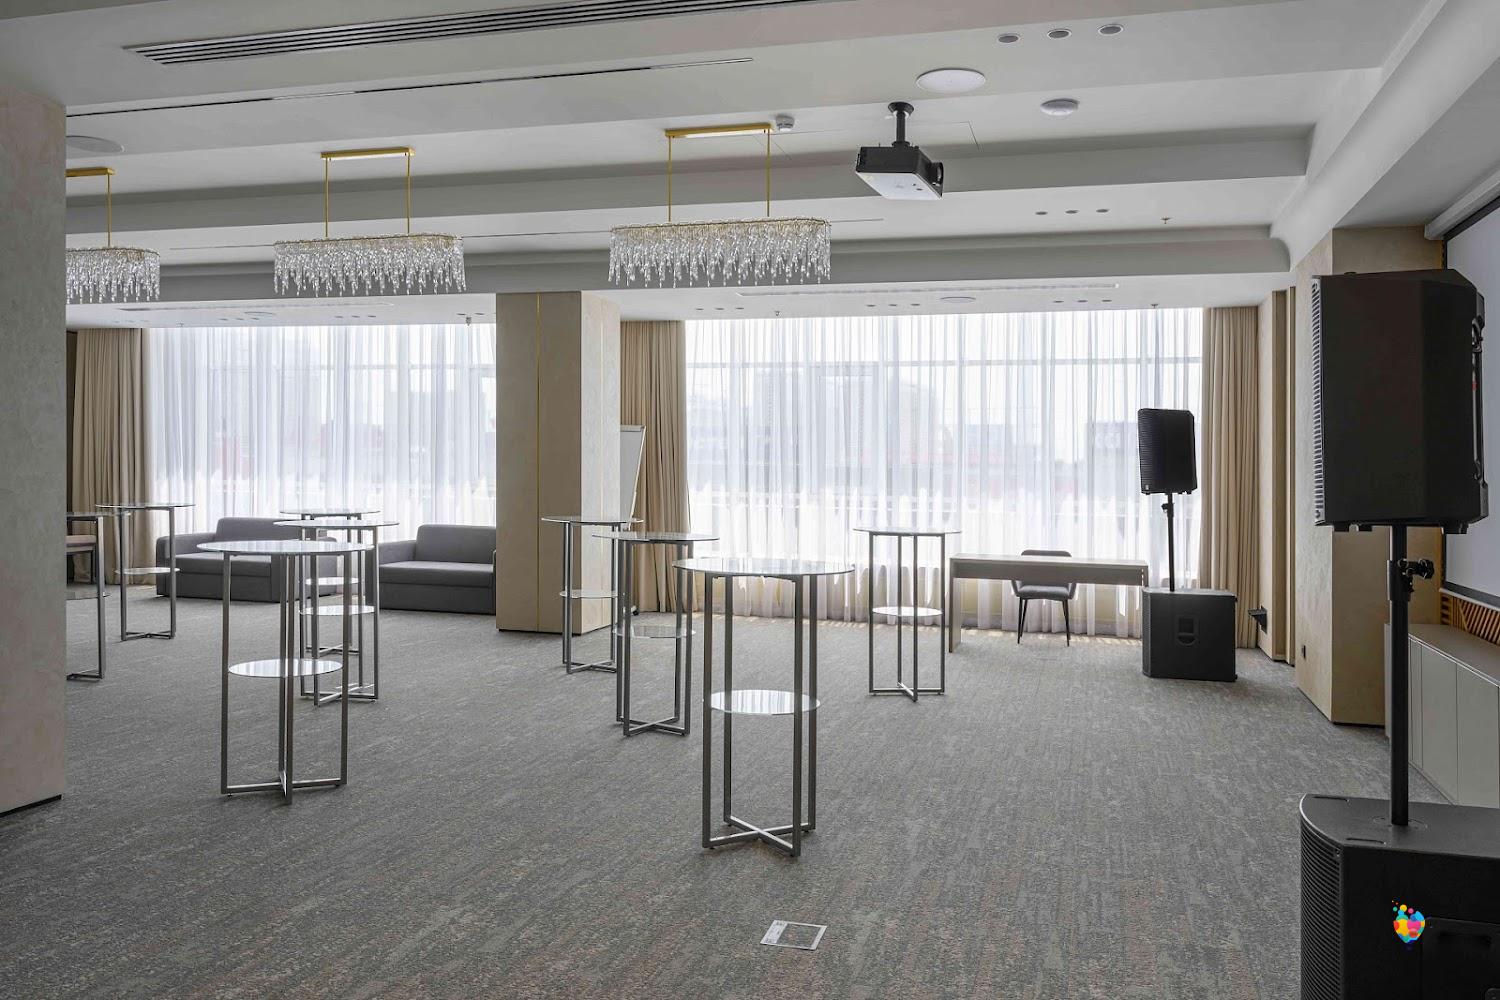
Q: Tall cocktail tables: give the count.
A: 9